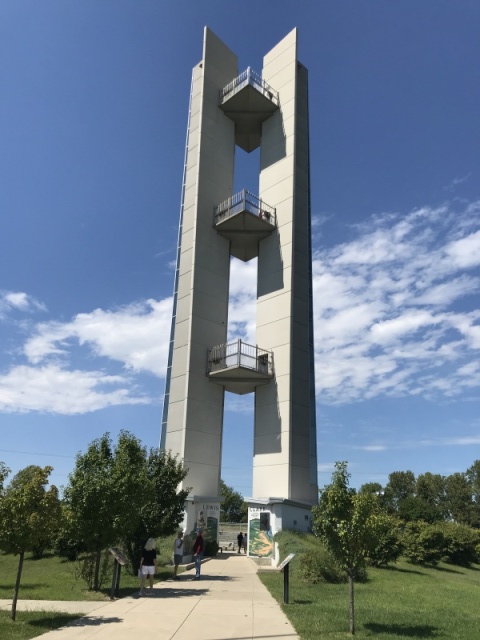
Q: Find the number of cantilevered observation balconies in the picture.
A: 3